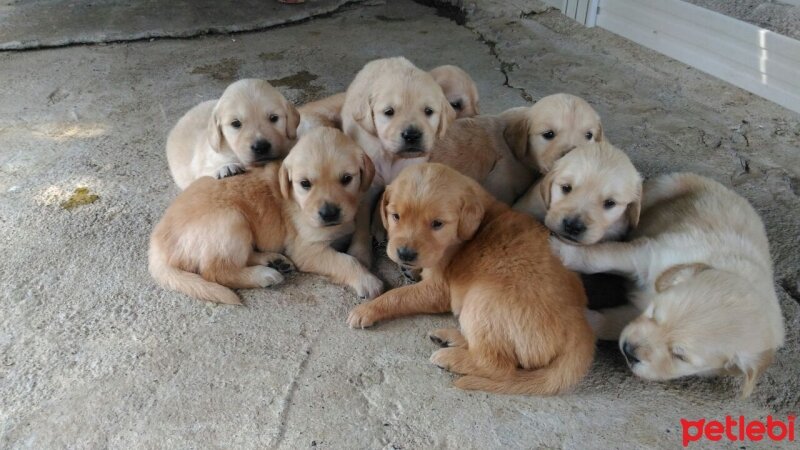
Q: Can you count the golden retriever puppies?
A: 8